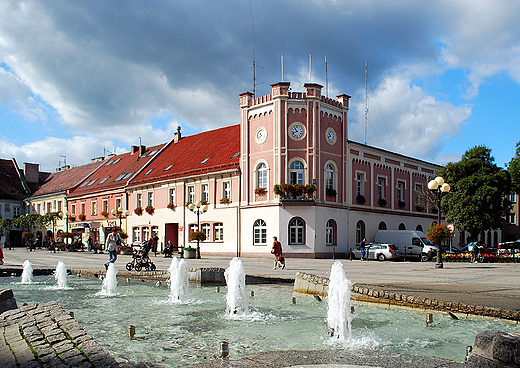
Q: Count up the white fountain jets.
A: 6